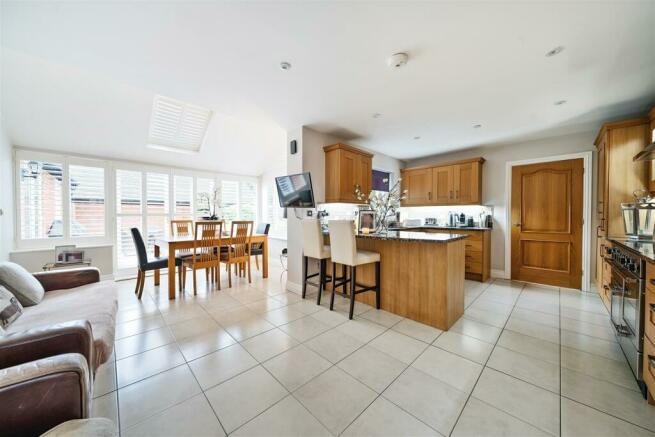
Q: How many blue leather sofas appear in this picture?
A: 0